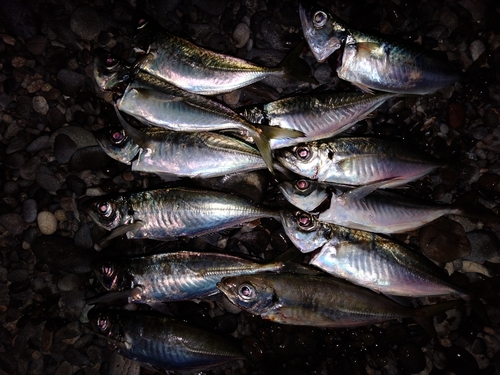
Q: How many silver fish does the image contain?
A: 12